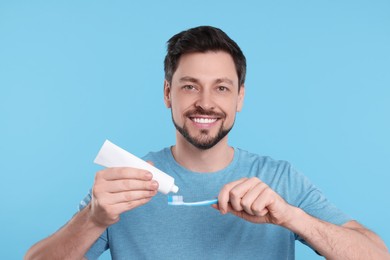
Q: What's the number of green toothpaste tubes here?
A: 0